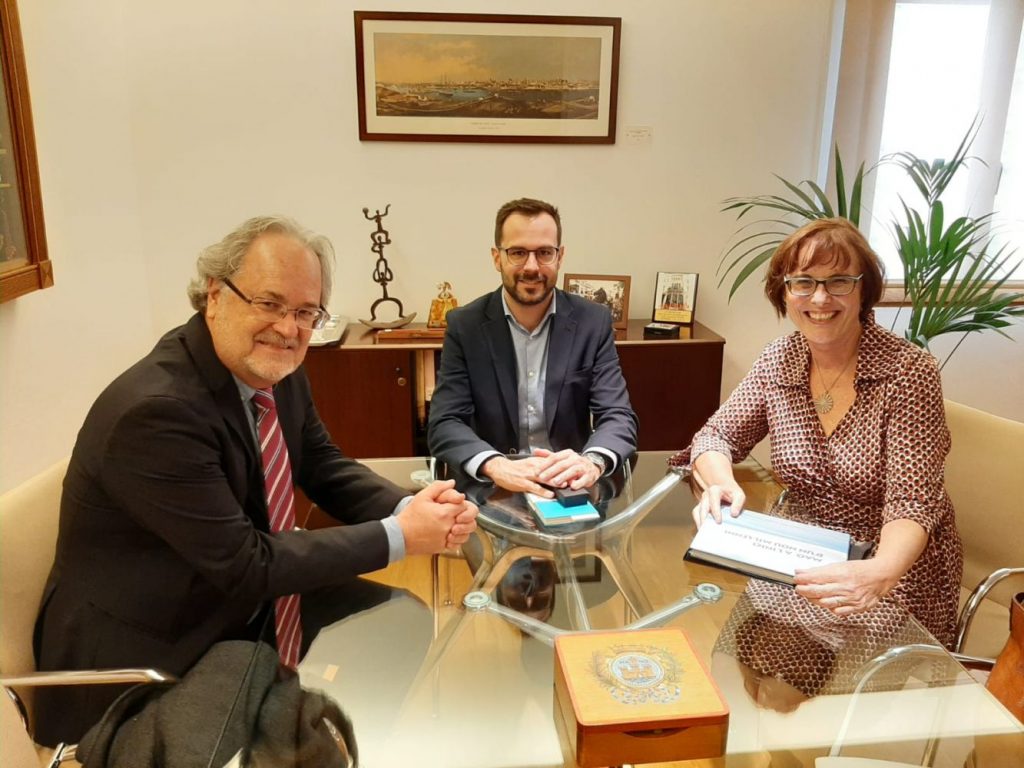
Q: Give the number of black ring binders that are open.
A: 0